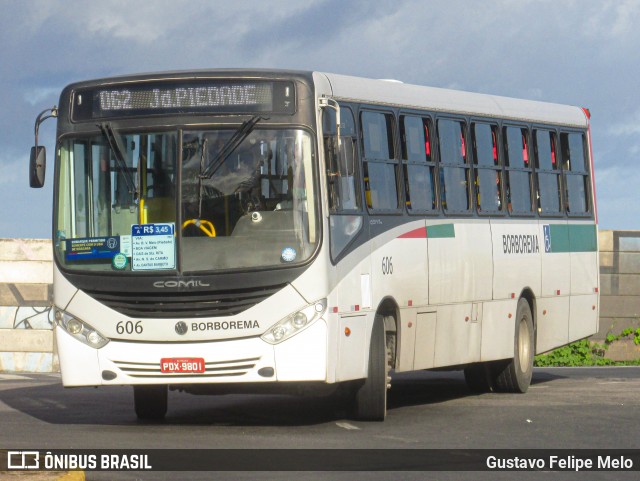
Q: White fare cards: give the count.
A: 1